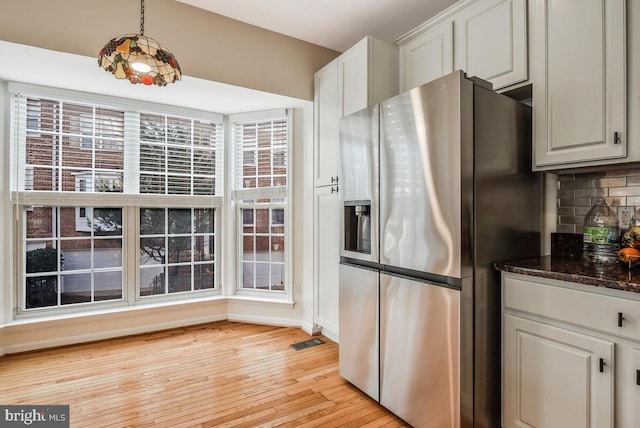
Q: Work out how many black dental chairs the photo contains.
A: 0